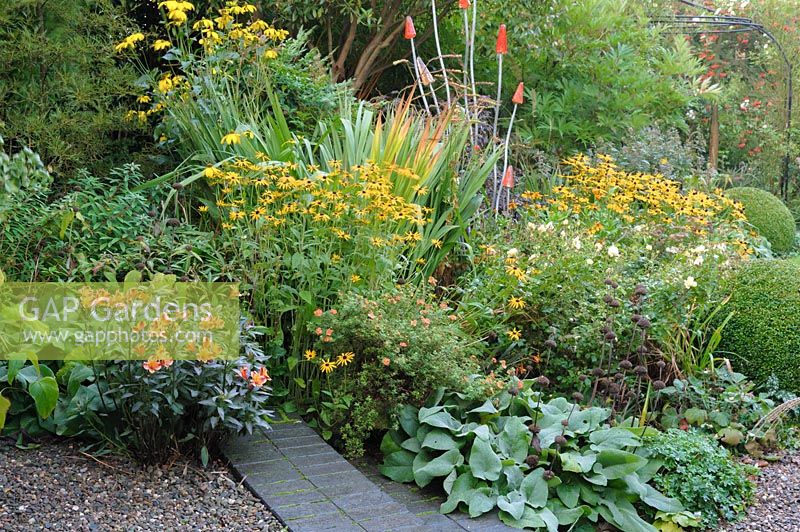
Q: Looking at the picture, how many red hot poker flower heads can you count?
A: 6